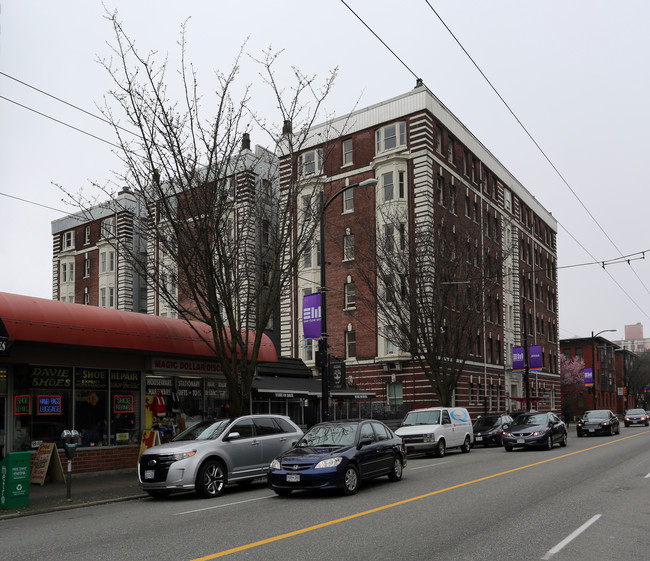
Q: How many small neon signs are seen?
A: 3